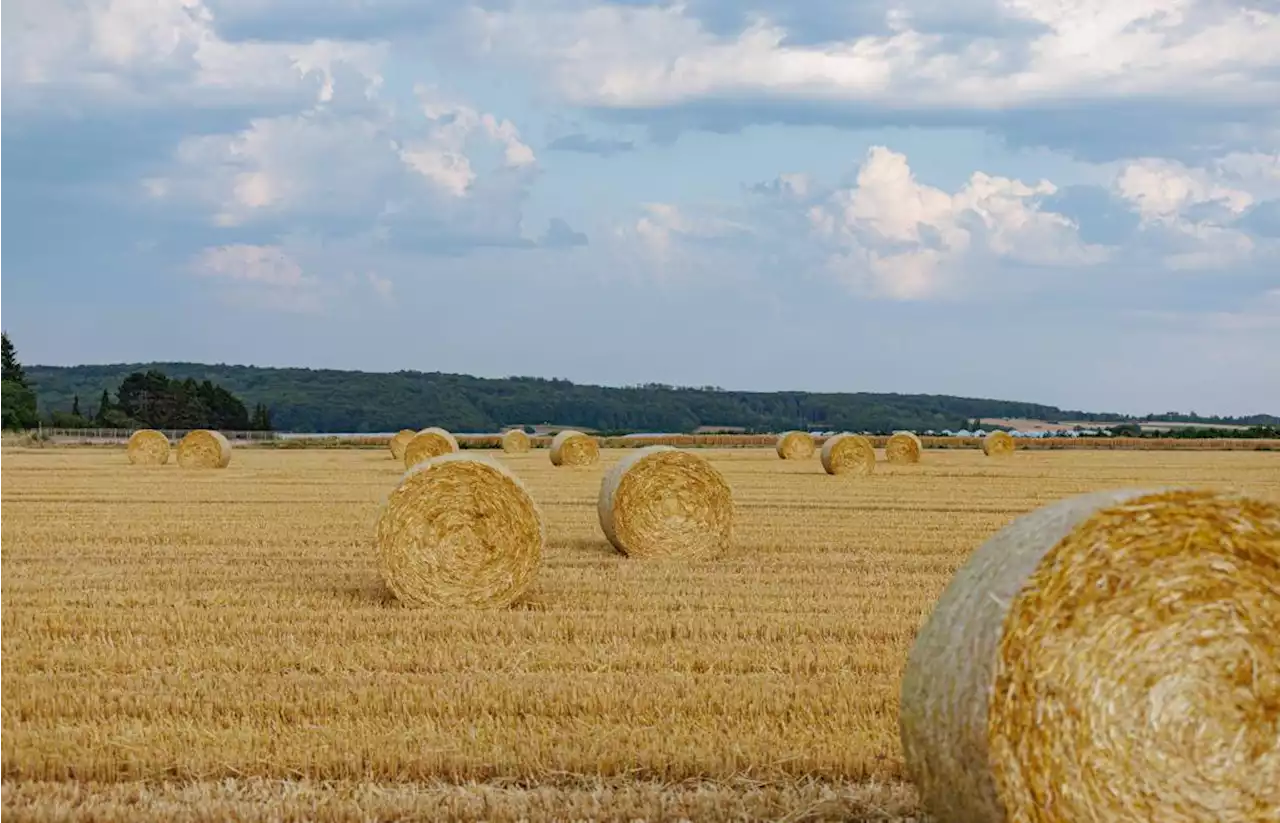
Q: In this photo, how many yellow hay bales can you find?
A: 13